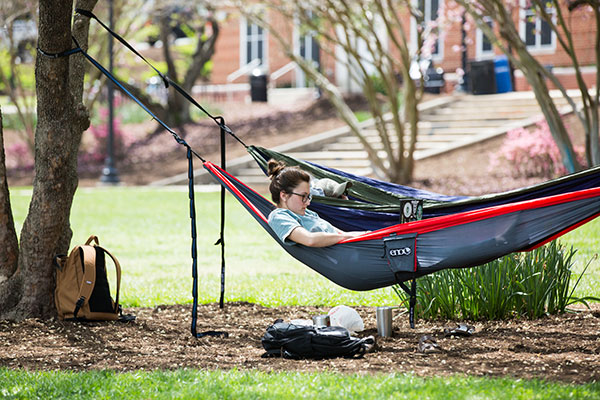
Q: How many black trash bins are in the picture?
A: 2